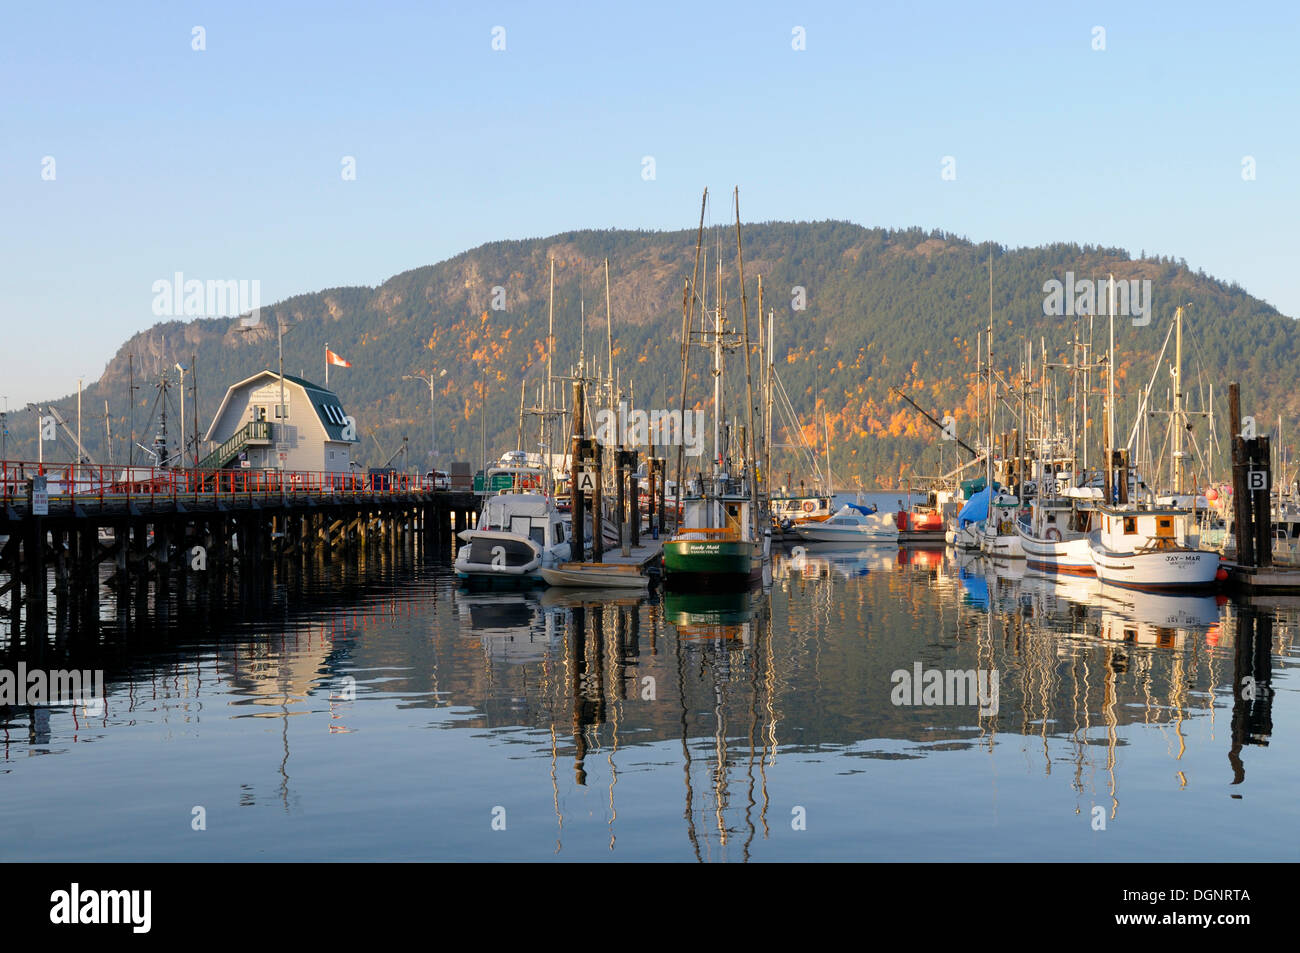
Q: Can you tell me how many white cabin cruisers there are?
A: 2